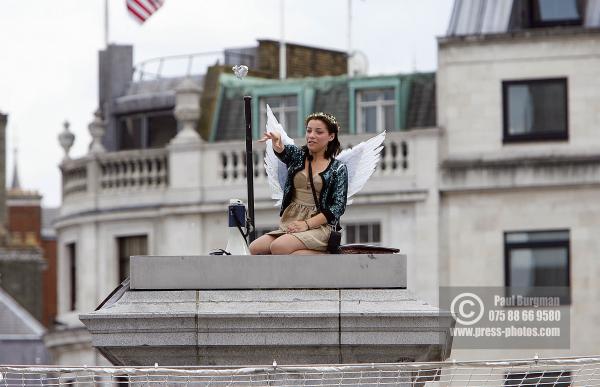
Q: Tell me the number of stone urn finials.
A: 3